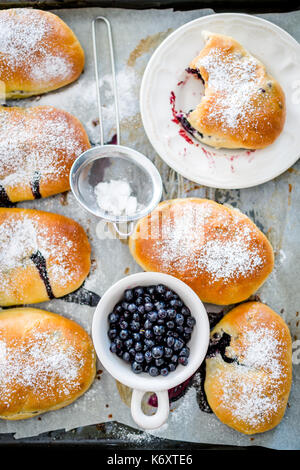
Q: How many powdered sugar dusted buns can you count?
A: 7